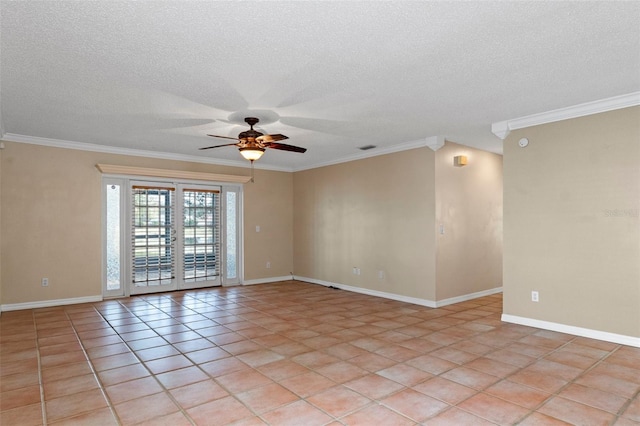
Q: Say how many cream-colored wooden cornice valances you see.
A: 1